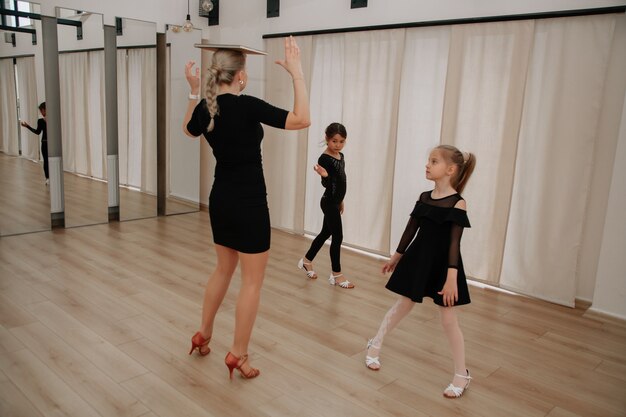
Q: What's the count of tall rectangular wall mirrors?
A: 4